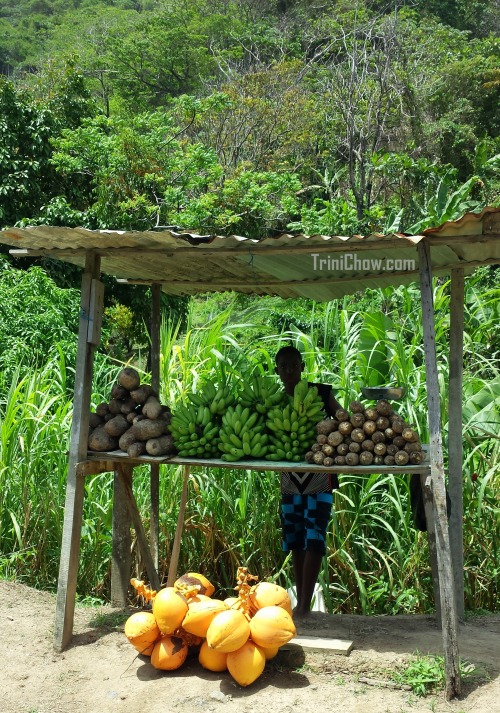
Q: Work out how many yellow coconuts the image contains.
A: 13